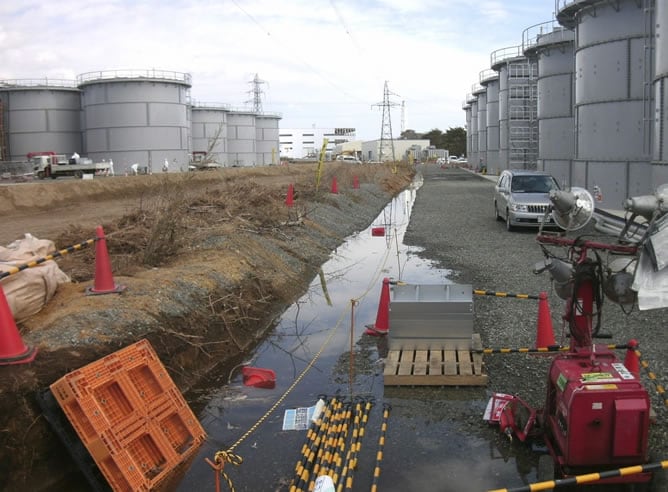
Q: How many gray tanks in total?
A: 13